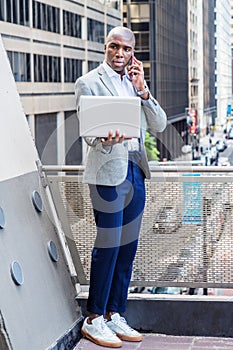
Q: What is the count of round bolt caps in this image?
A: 4